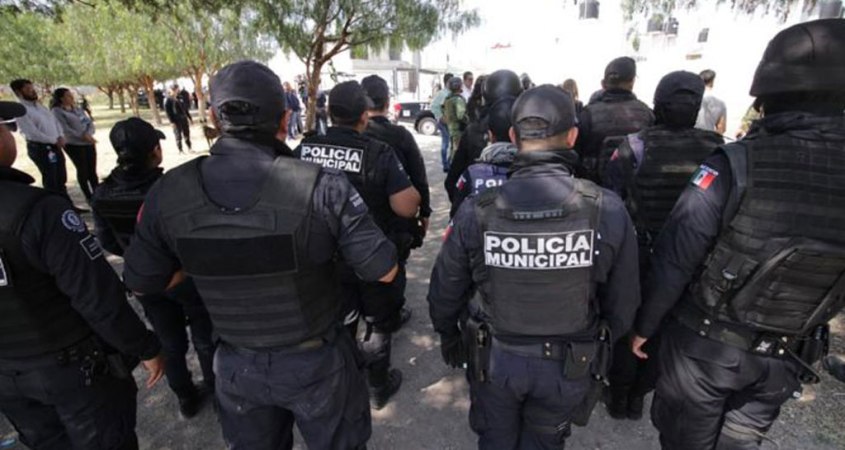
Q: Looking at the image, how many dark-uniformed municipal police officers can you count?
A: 11